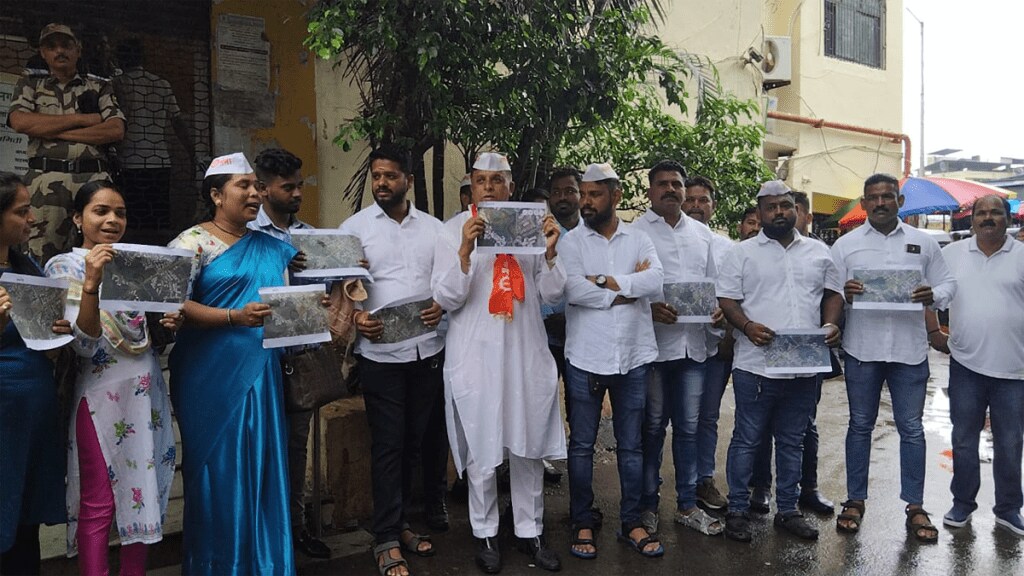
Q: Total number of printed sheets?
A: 9